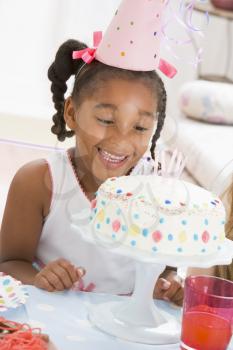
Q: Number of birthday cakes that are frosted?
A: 1